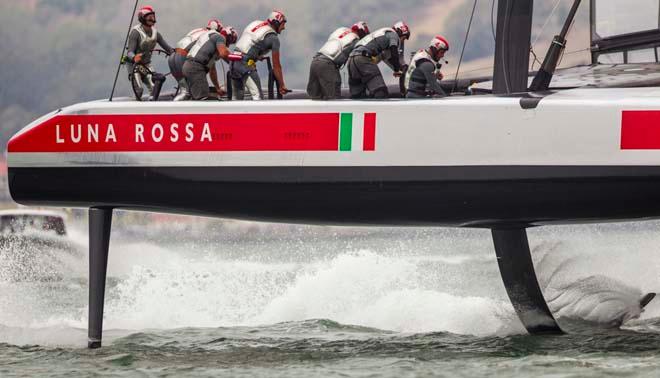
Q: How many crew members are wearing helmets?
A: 7